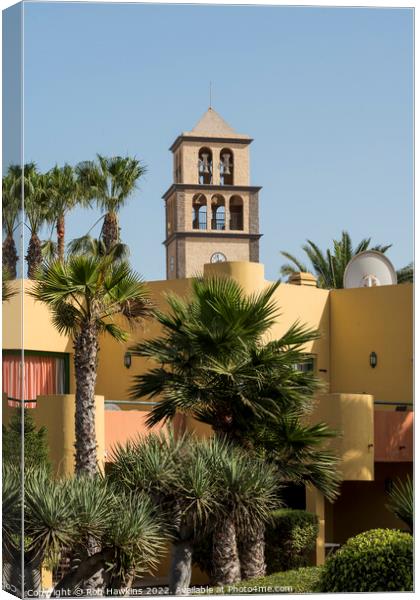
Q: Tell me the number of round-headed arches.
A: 5